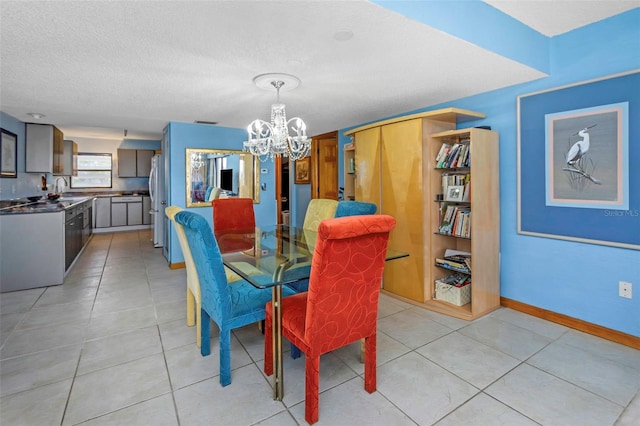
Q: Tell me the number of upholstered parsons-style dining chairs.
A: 6